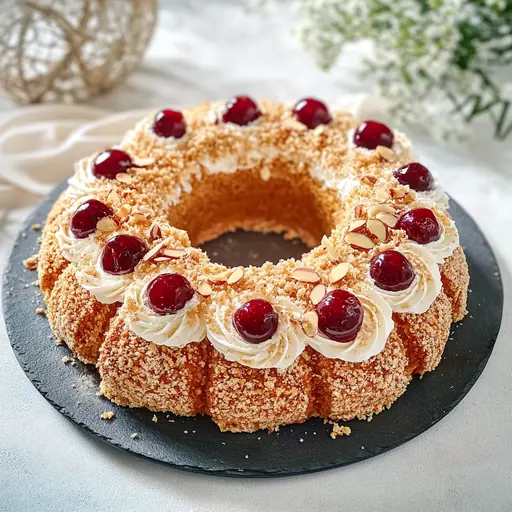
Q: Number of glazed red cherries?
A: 13